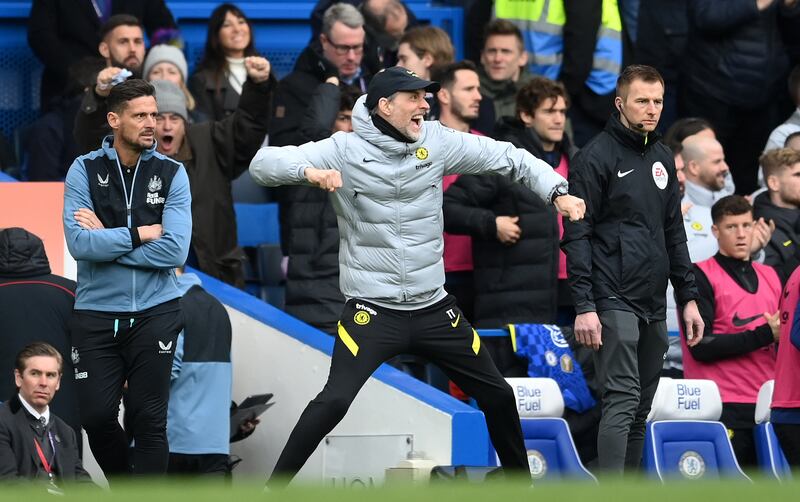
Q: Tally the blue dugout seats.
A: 3